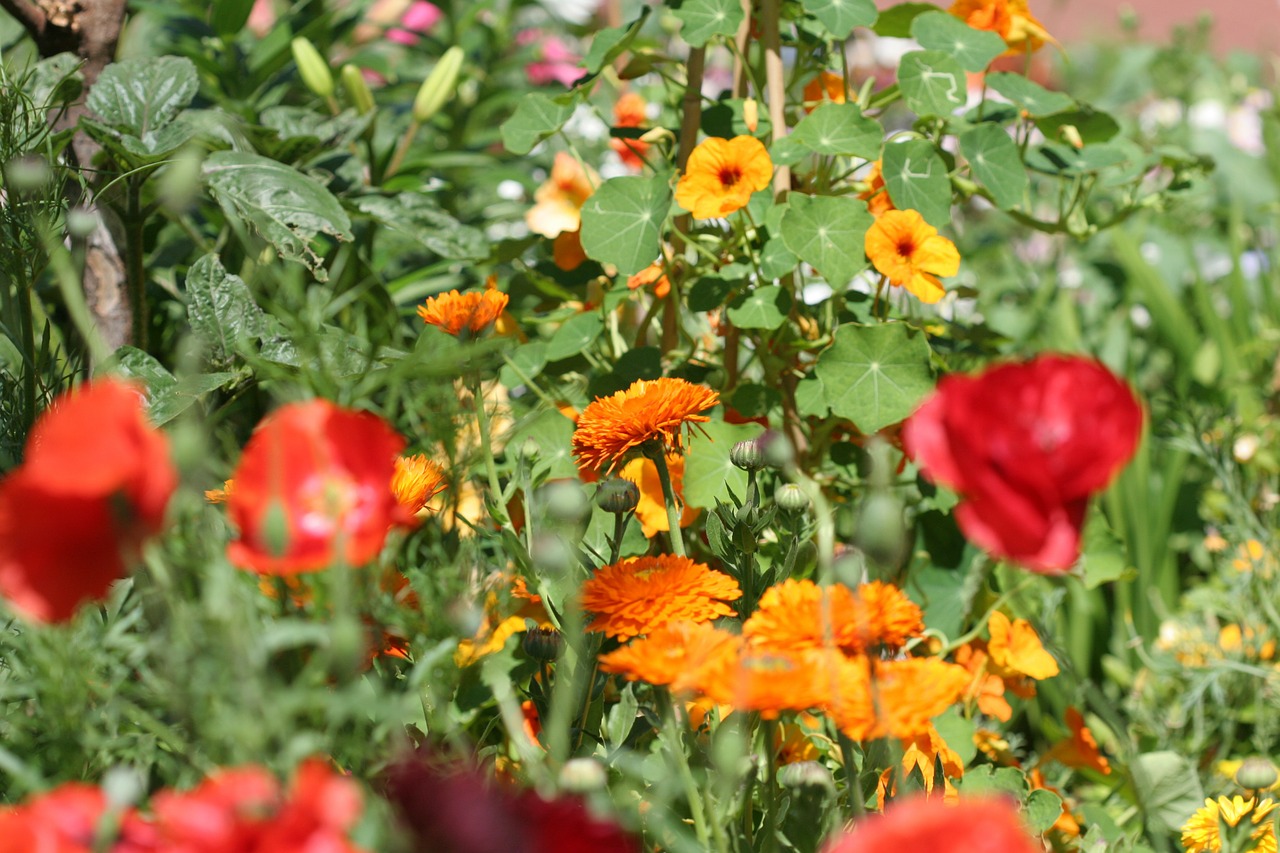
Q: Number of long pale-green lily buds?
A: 3